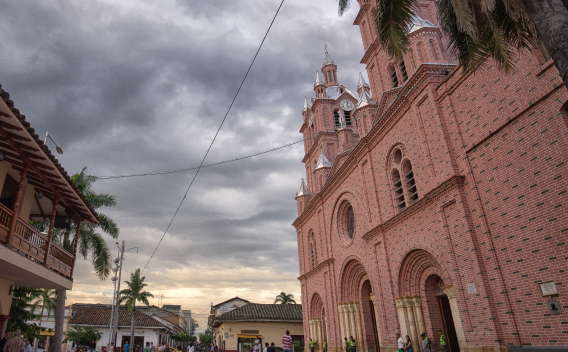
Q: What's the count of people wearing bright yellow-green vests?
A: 6